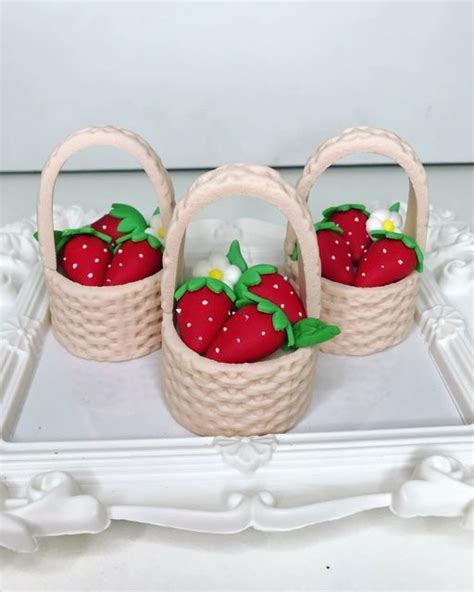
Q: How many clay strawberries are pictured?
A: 9